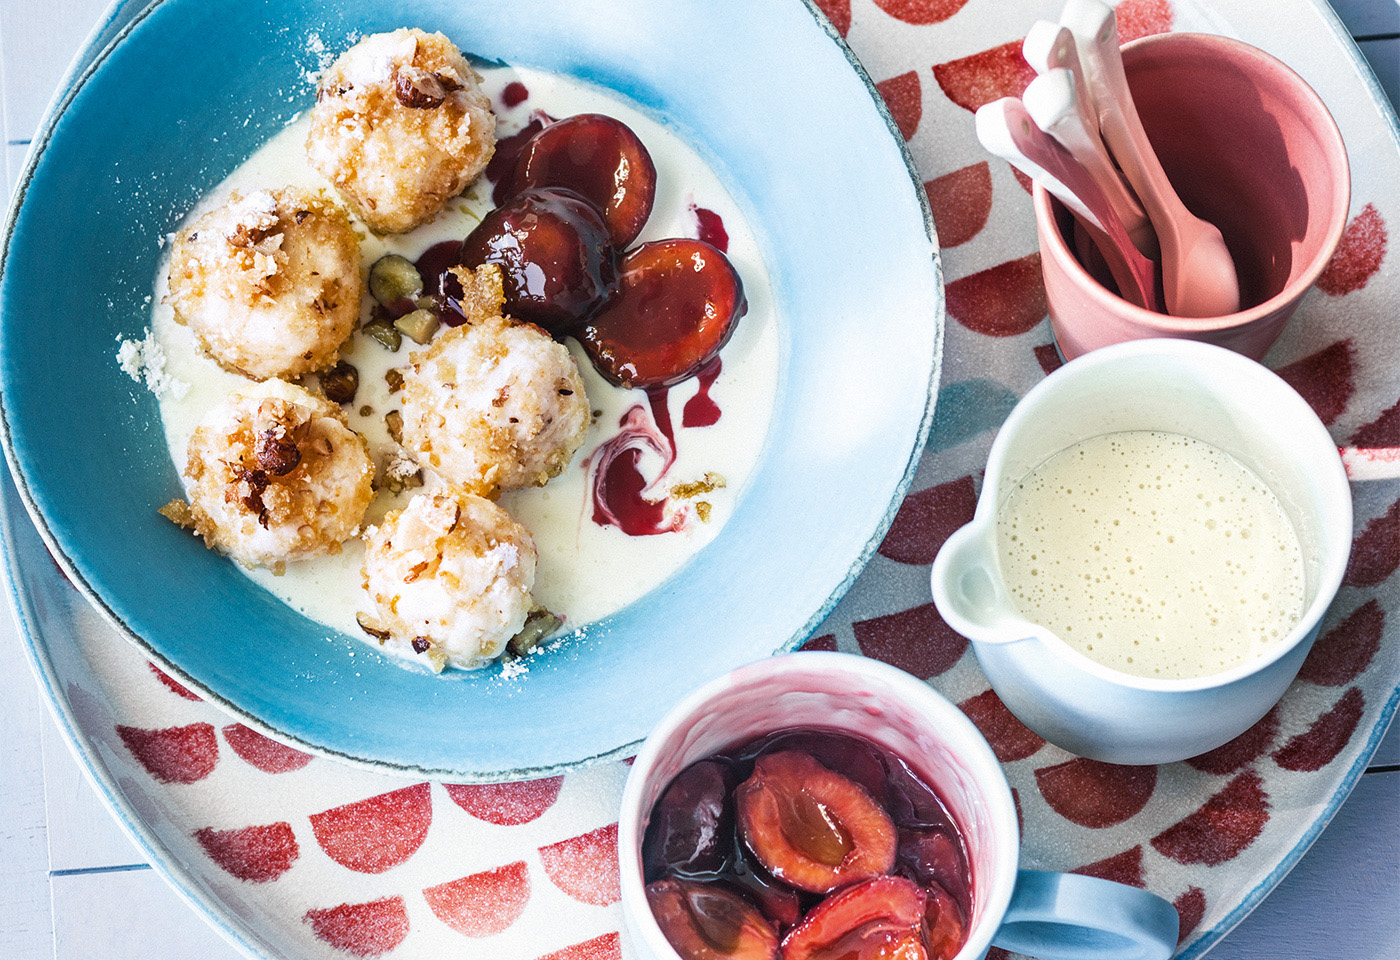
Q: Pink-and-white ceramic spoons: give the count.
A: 4